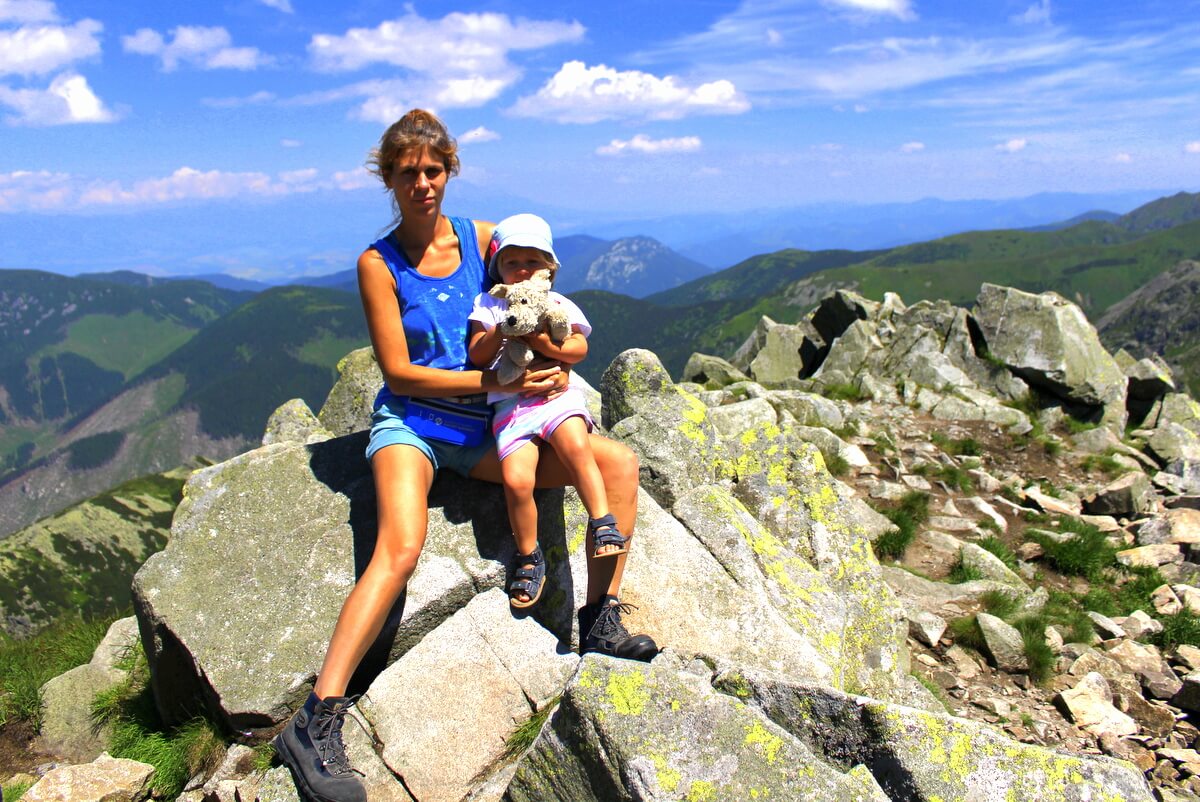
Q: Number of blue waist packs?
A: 1